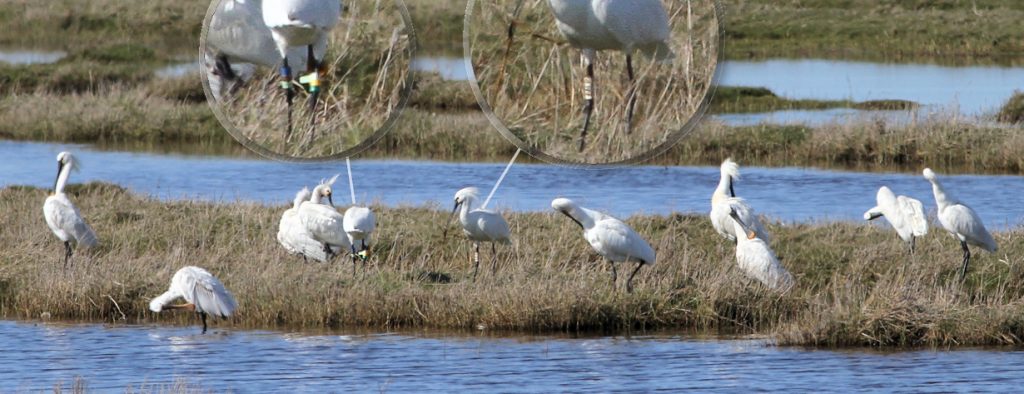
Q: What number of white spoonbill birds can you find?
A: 11